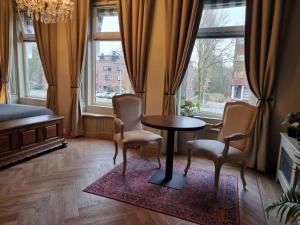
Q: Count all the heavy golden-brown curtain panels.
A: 6